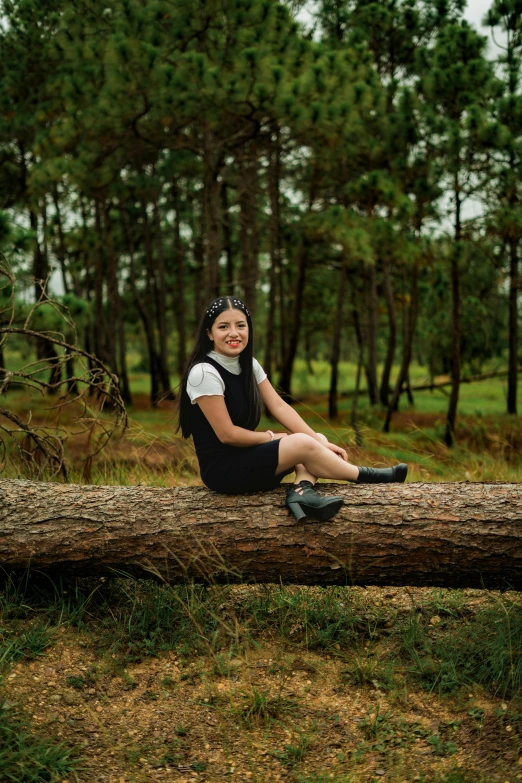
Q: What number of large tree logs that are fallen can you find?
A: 1